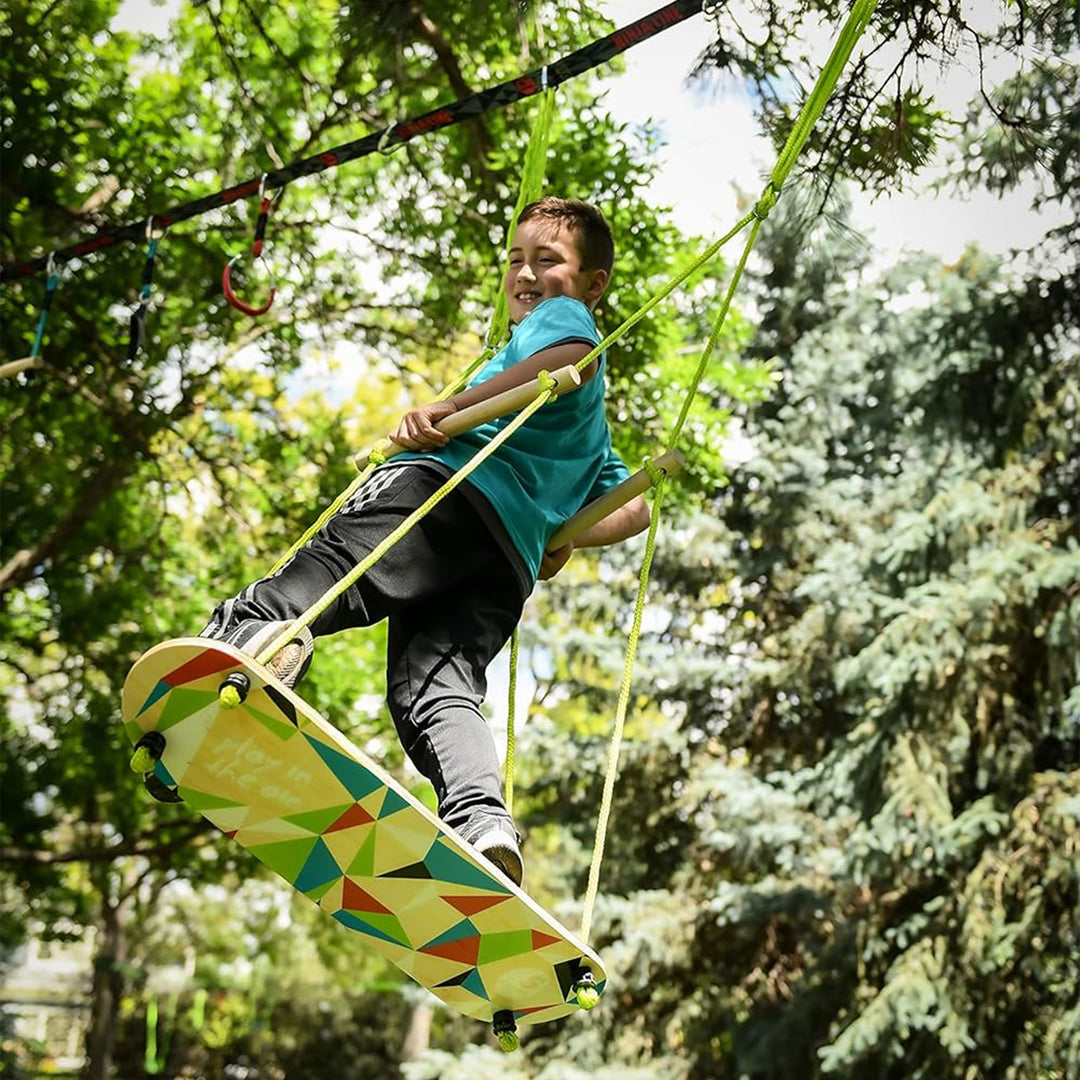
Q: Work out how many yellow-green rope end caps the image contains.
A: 4